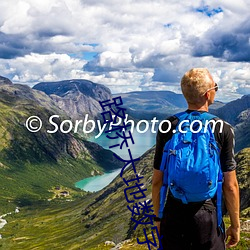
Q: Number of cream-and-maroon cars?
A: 0